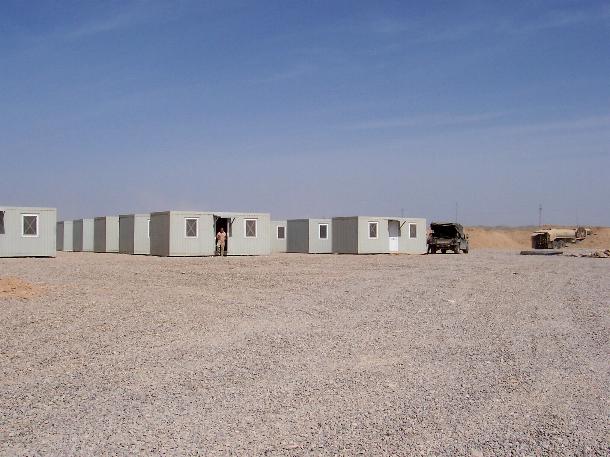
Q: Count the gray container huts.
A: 9